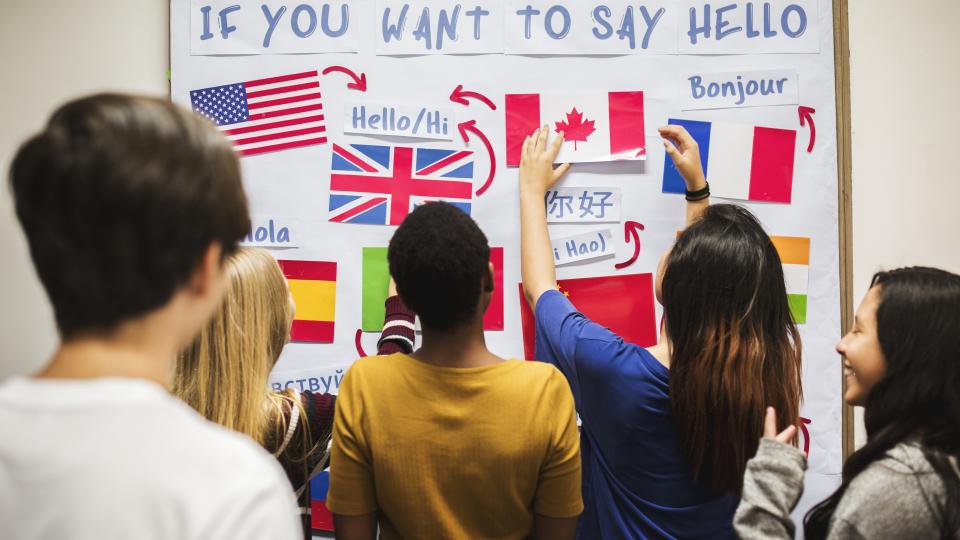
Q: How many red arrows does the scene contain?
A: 7